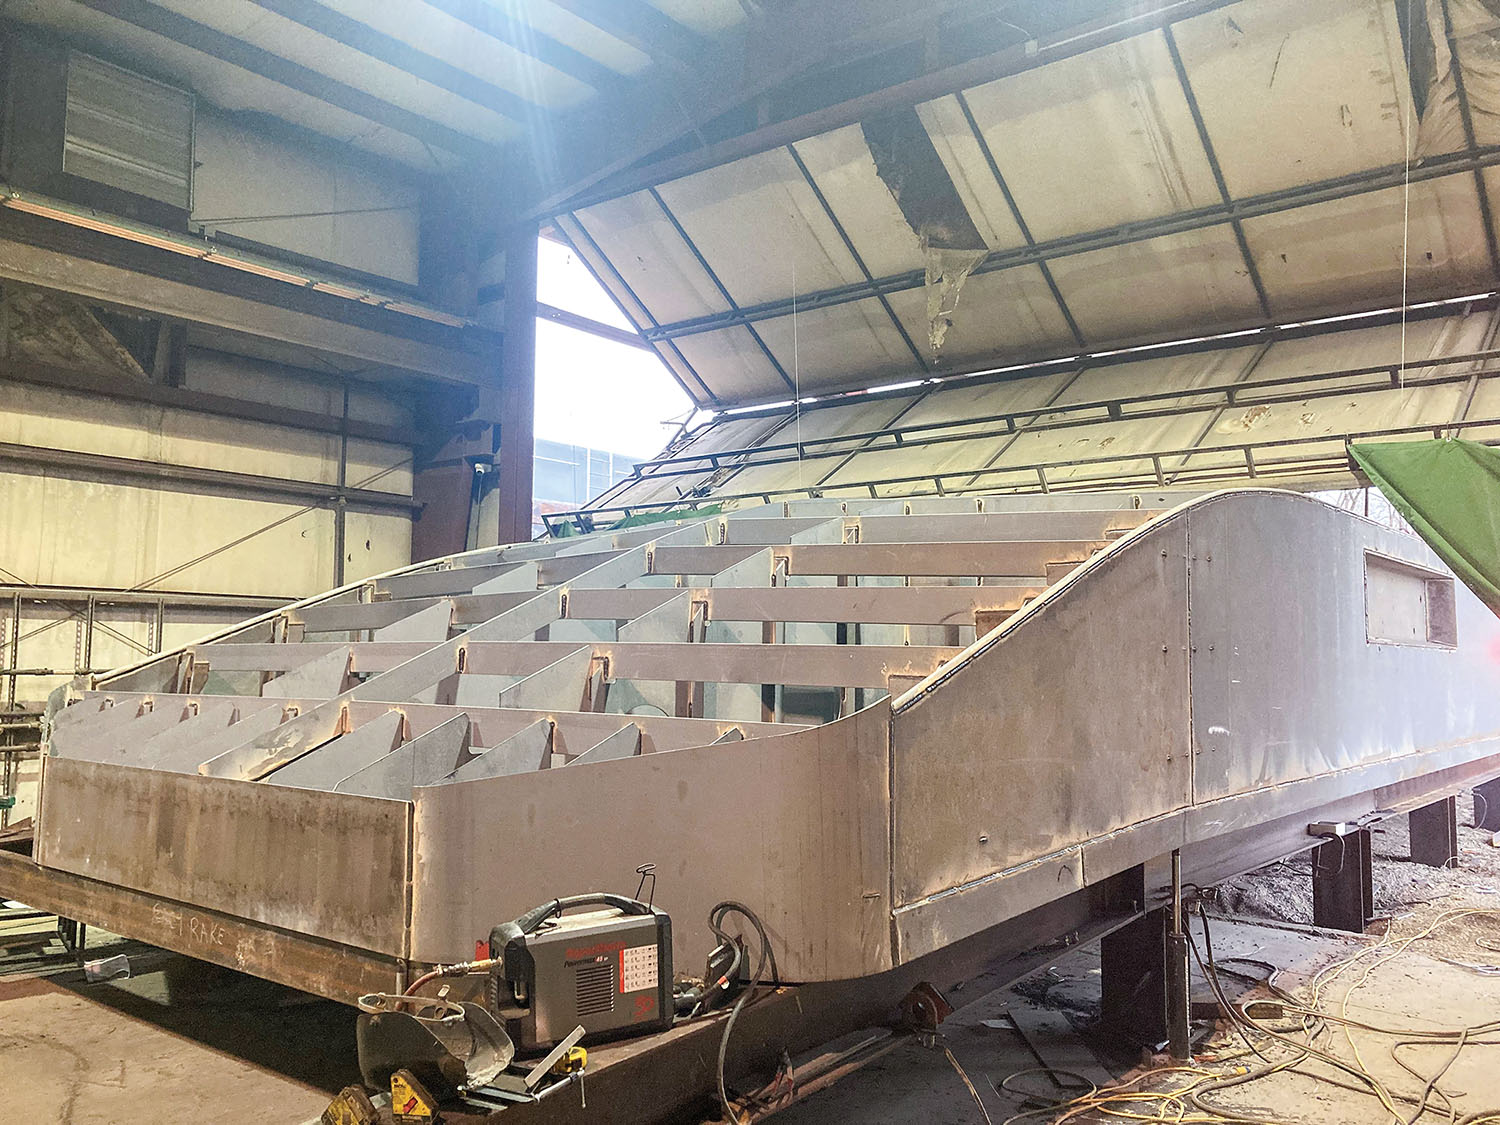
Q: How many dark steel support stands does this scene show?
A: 4